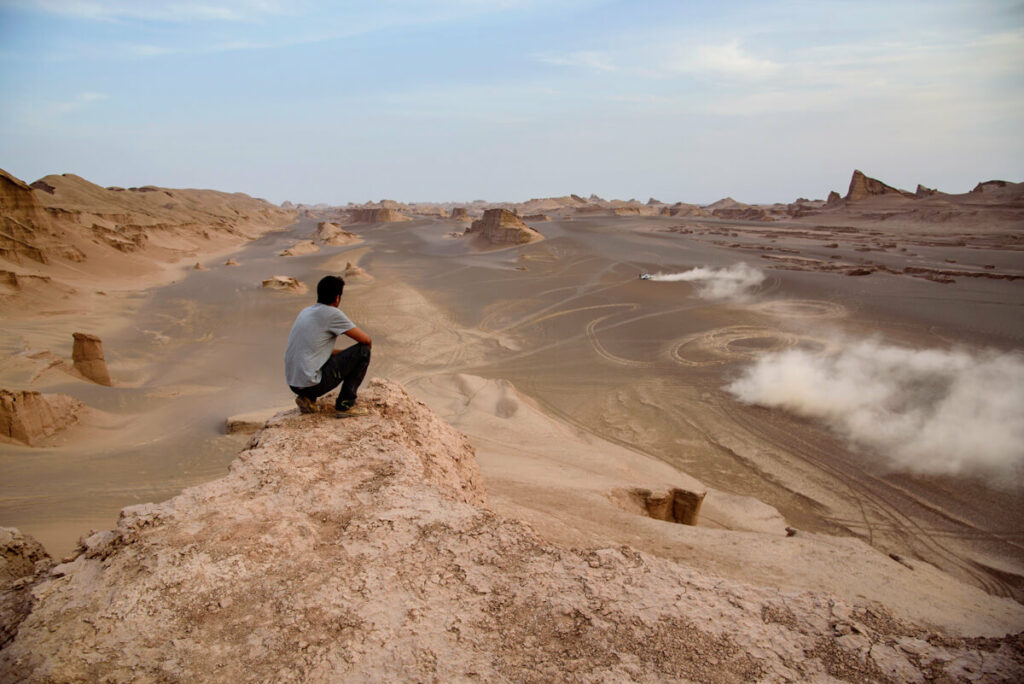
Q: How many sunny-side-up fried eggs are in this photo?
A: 0